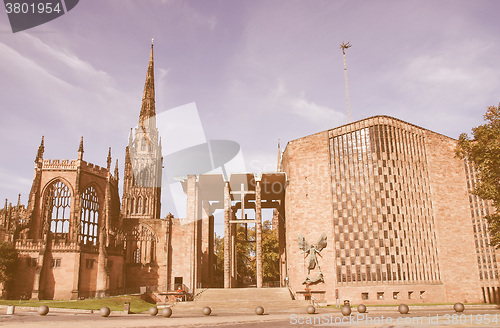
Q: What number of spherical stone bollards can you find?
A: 11